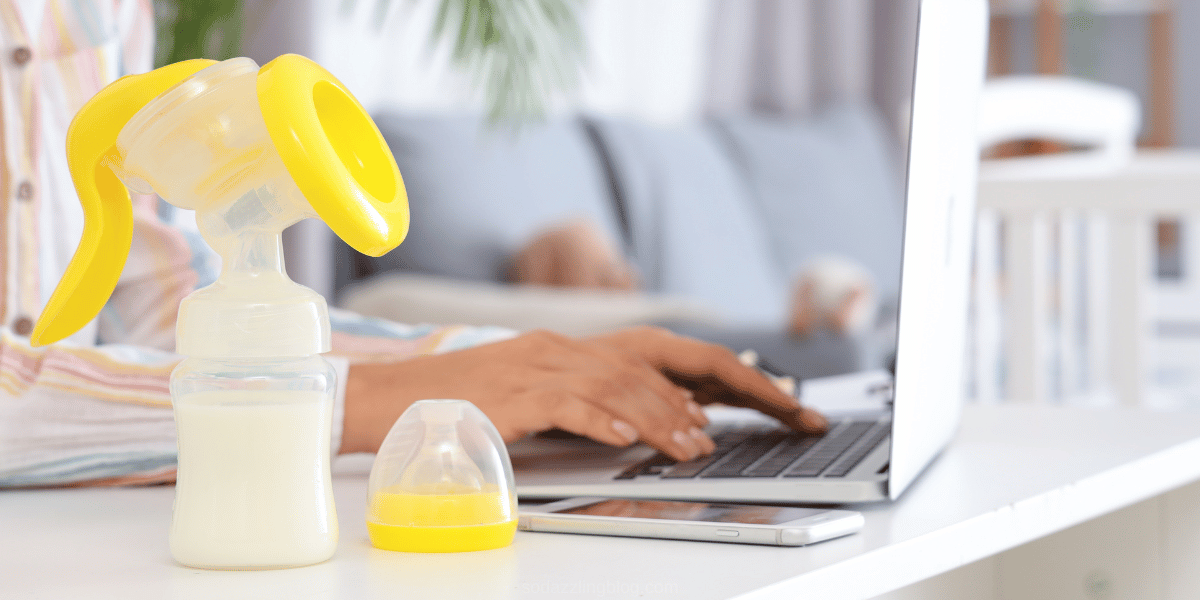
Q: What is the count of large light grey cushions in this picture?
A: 3